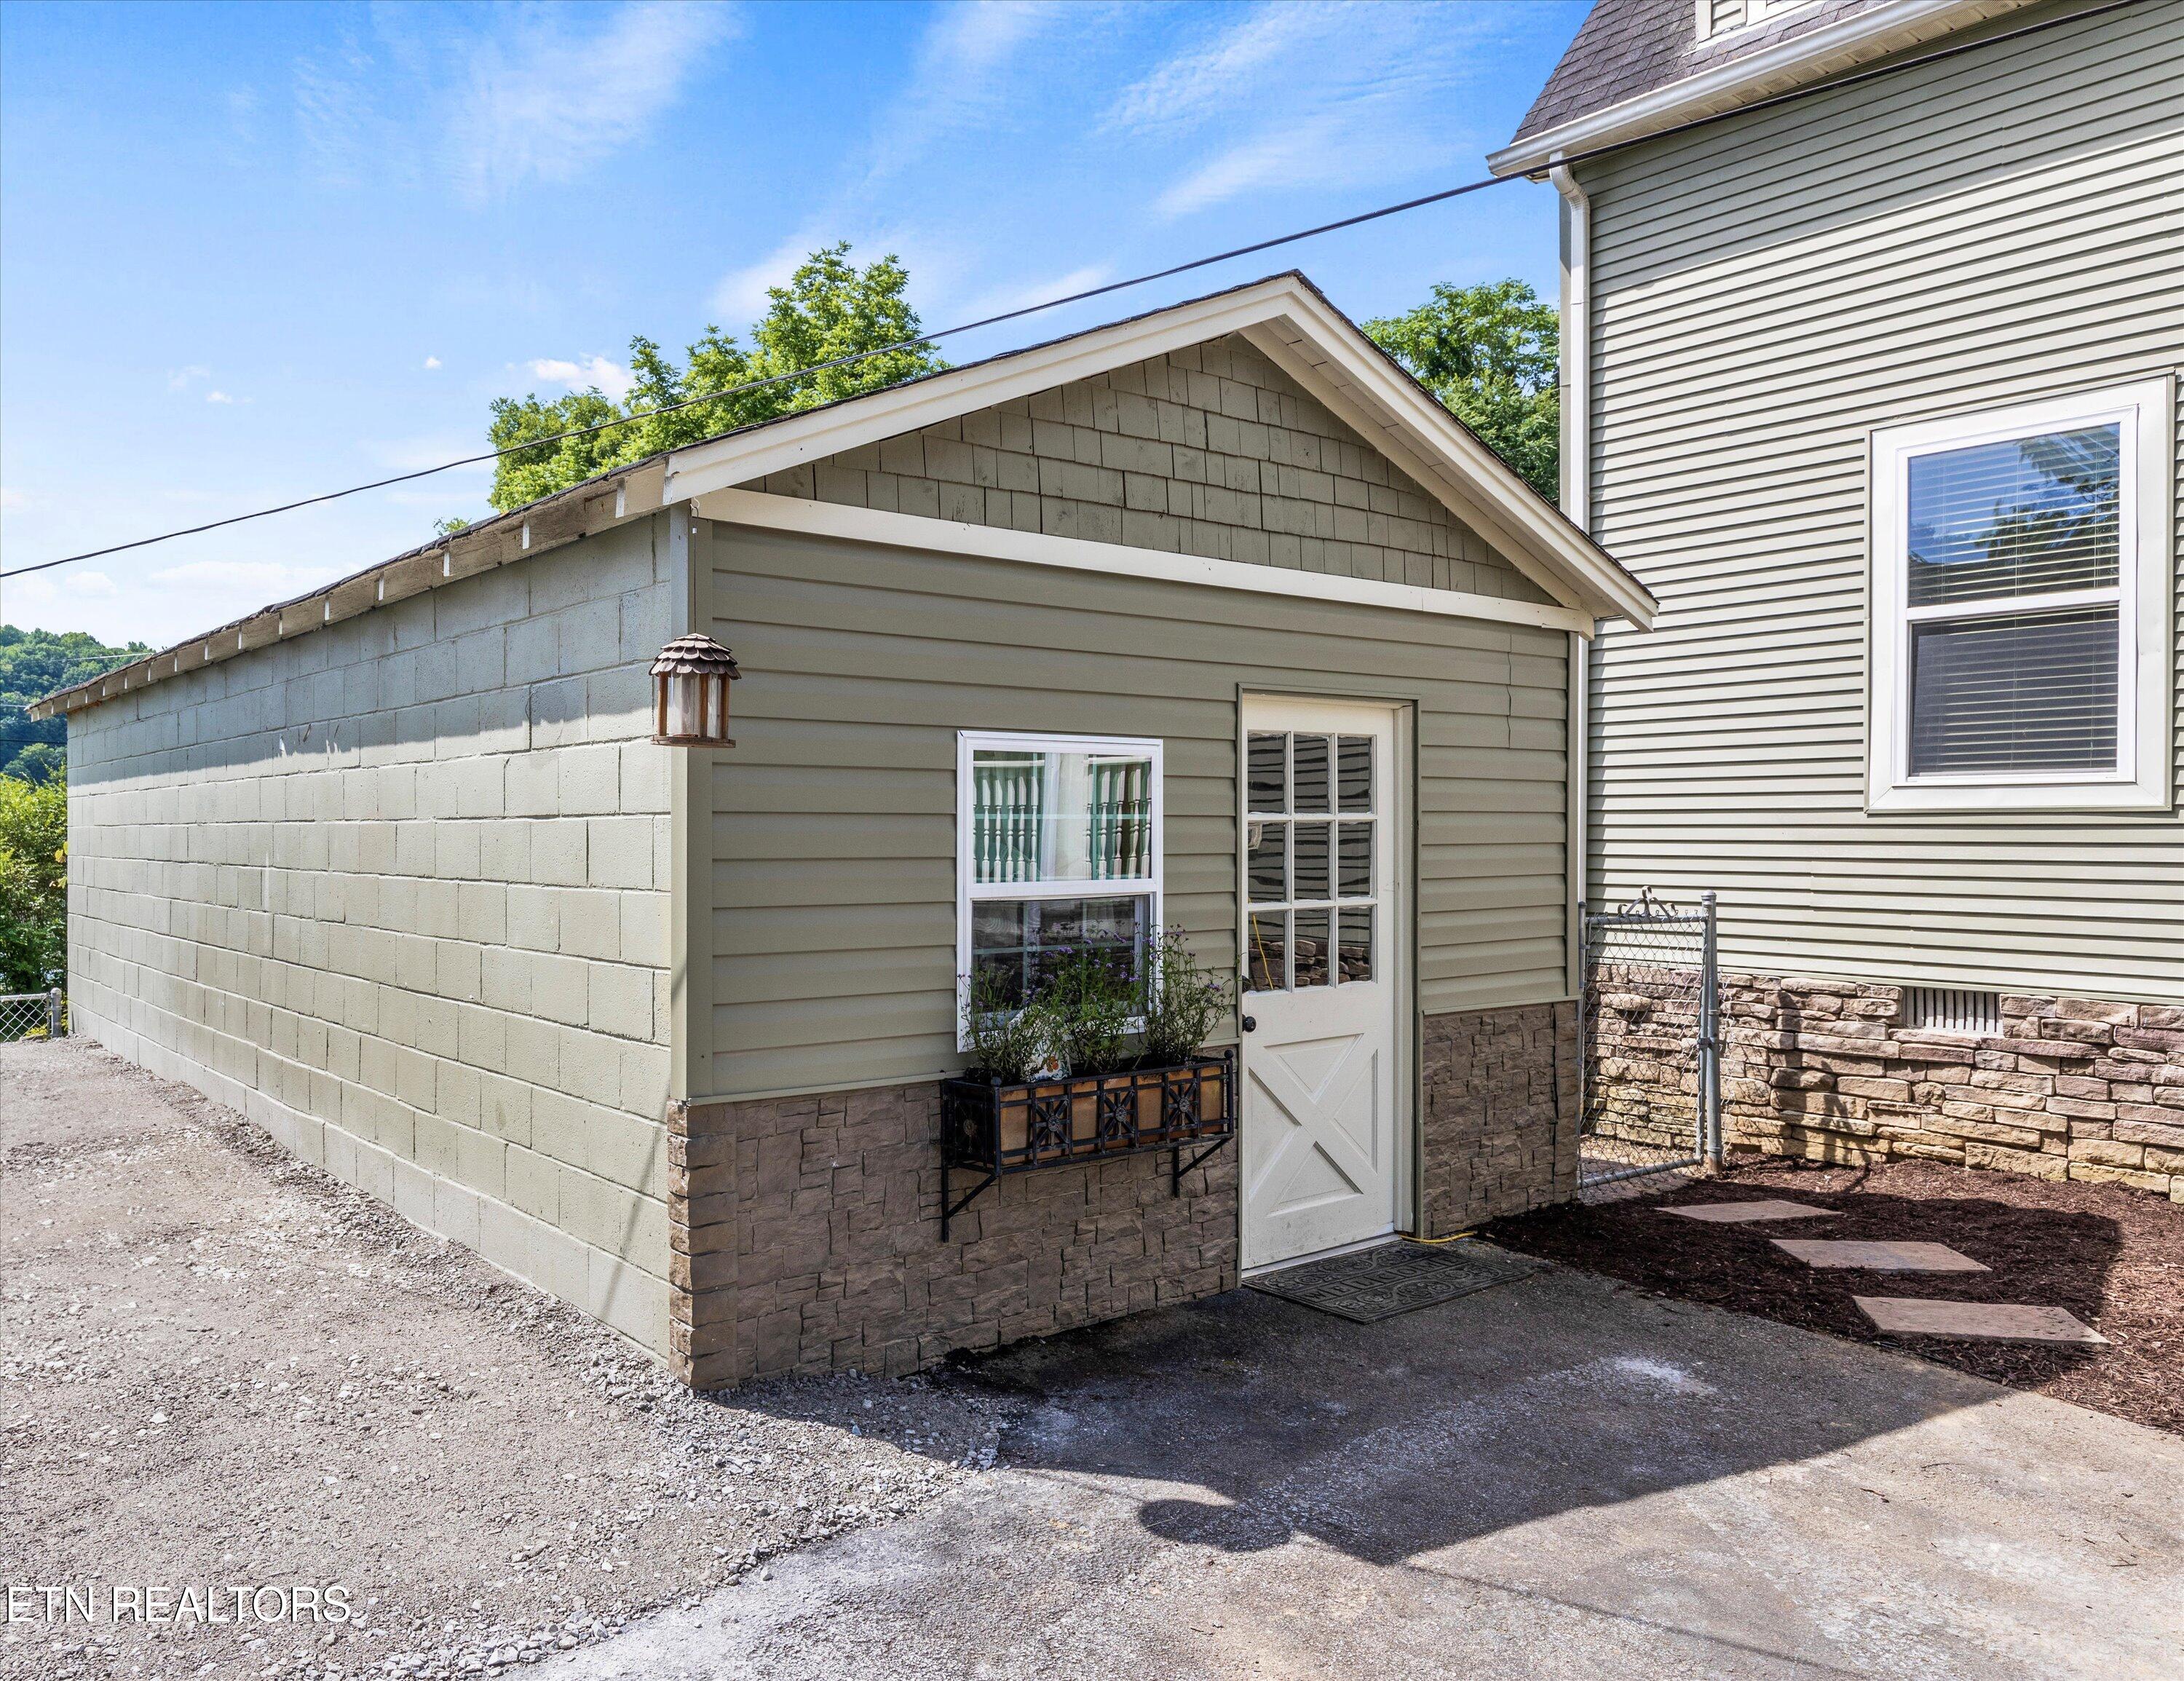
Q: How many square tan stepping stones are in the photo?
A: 3